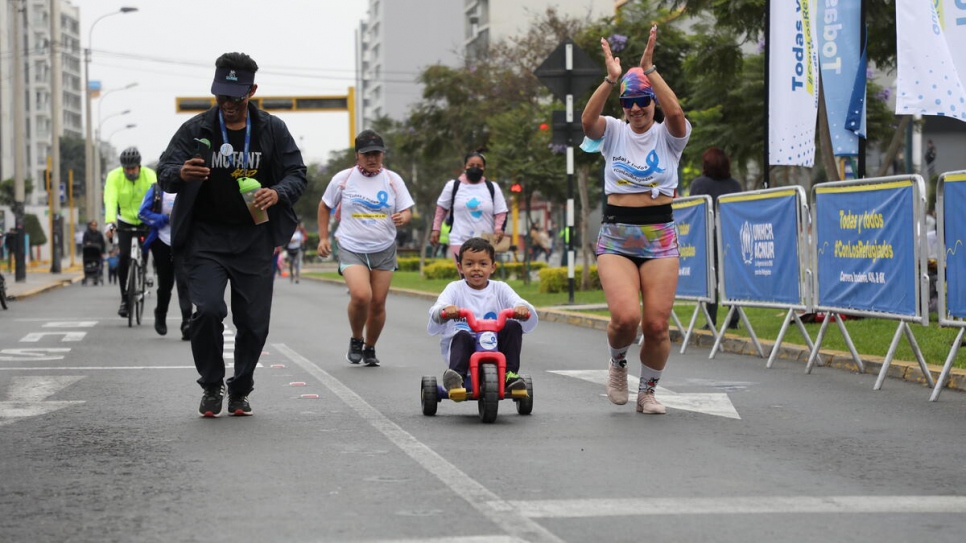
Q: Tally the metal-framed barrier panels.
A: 4